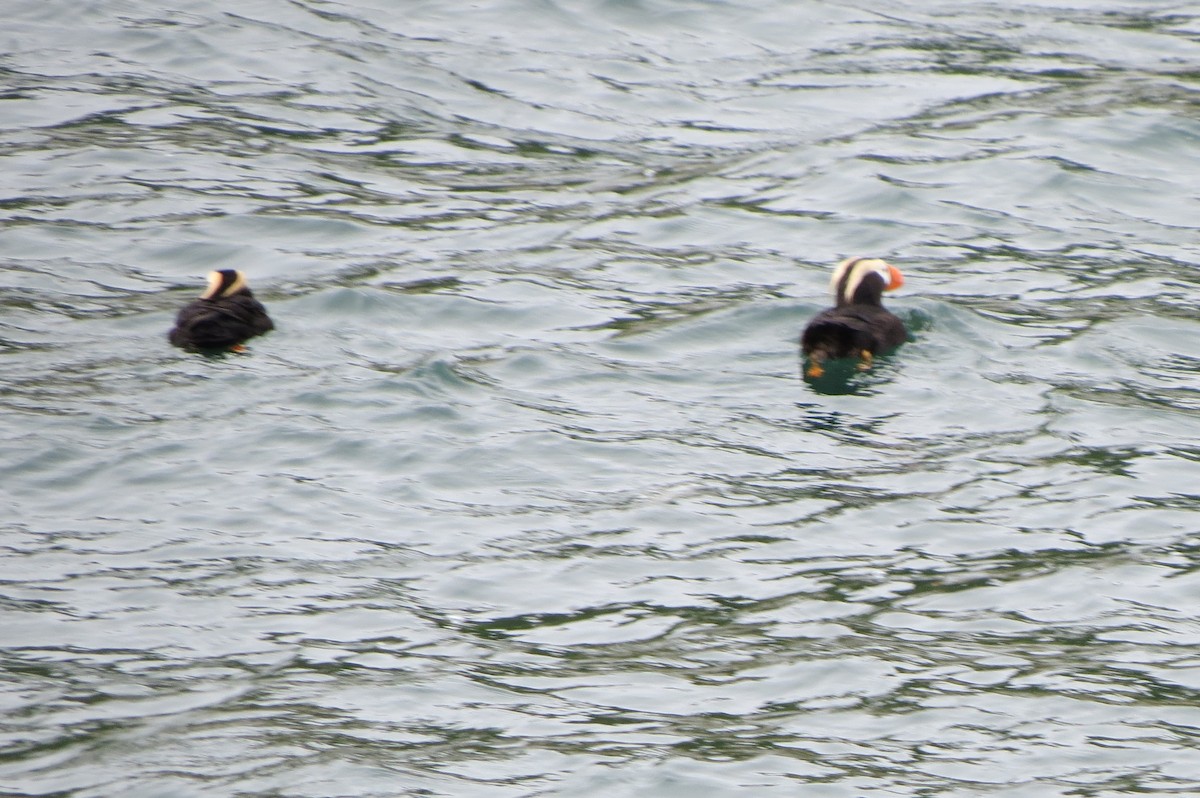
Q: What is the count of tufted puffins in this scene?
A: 2